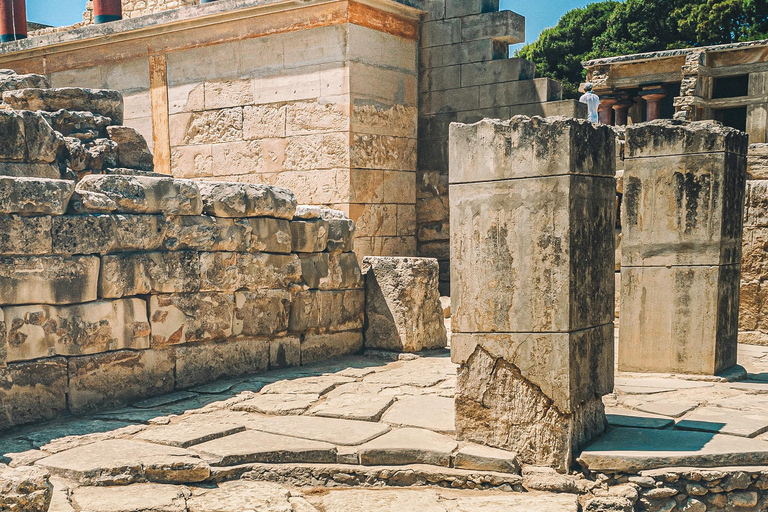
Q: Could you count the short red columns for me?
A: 3